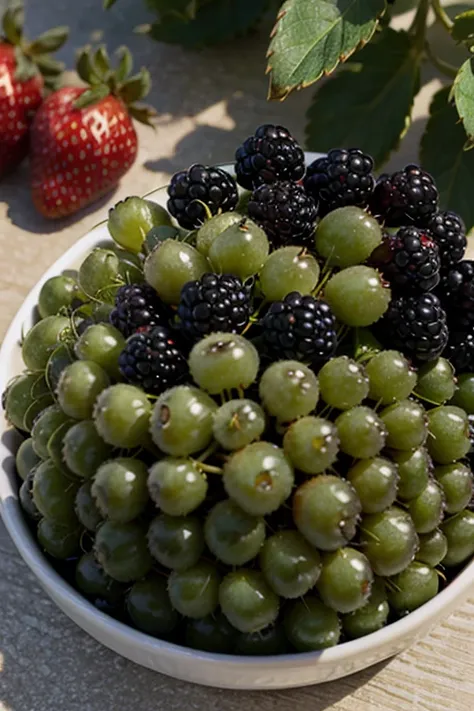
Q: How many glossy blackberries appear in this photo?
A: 14